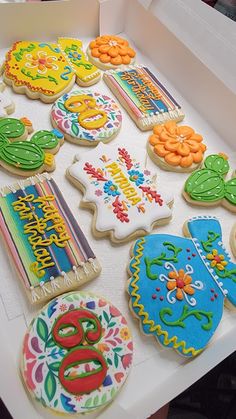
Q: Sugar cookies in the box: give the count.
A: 13